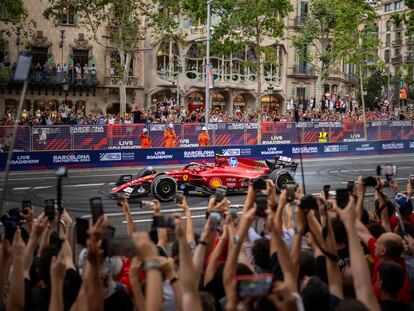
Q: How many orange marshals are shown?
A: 3